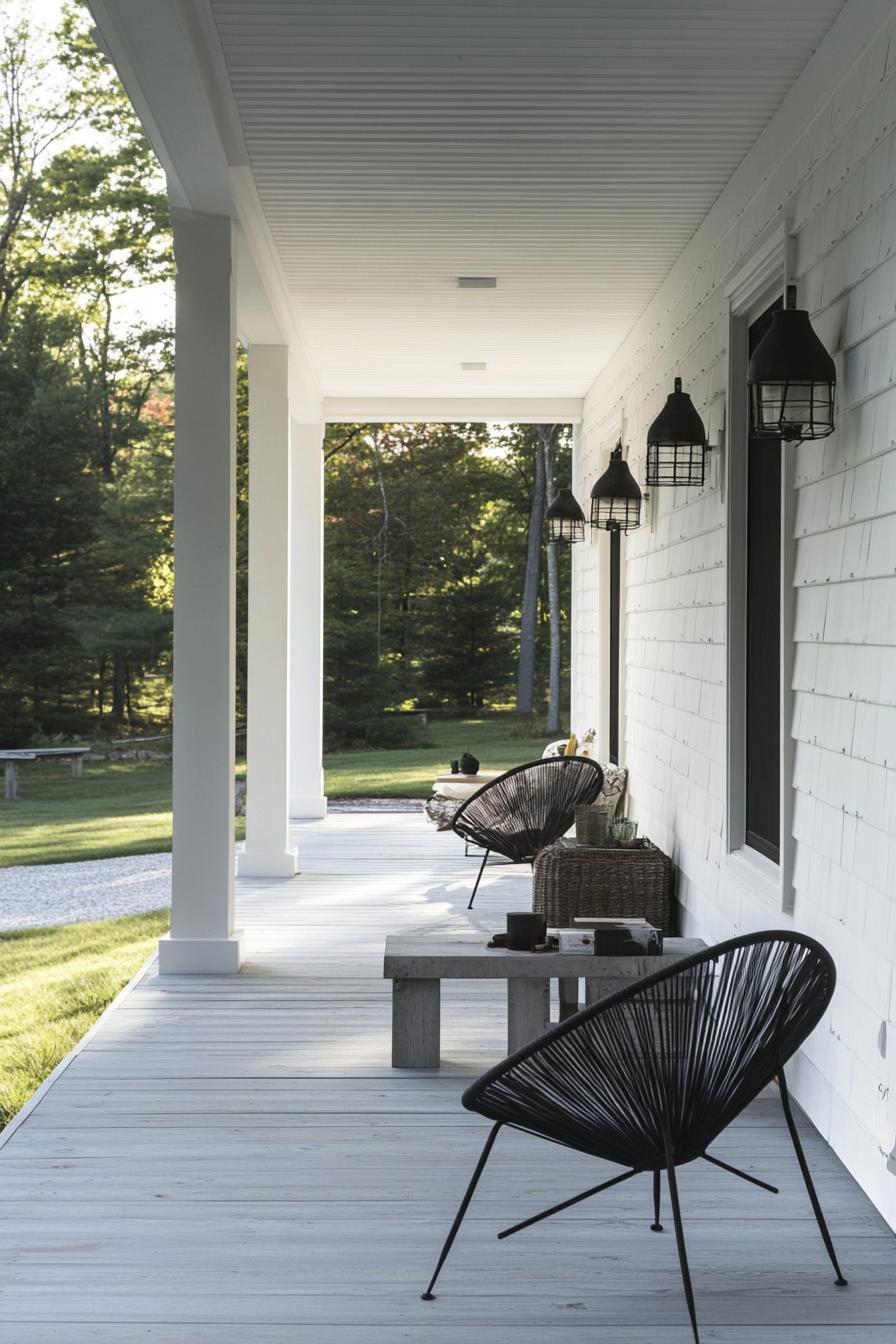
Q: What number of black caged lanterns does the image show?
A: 4